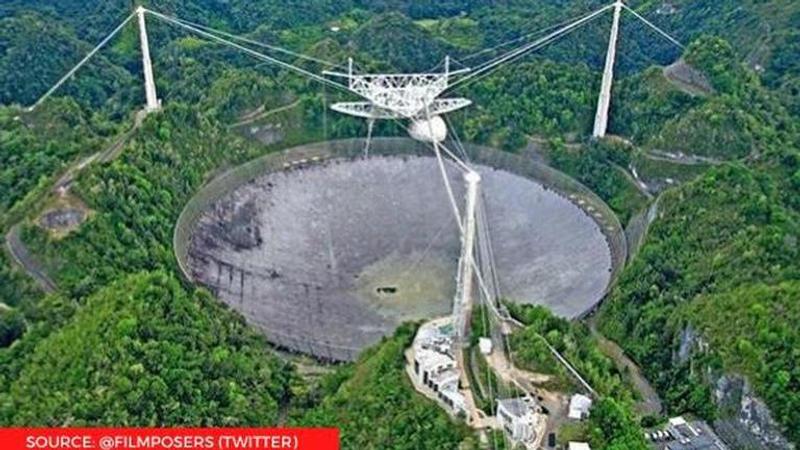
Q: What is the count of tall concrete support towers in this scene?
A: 3